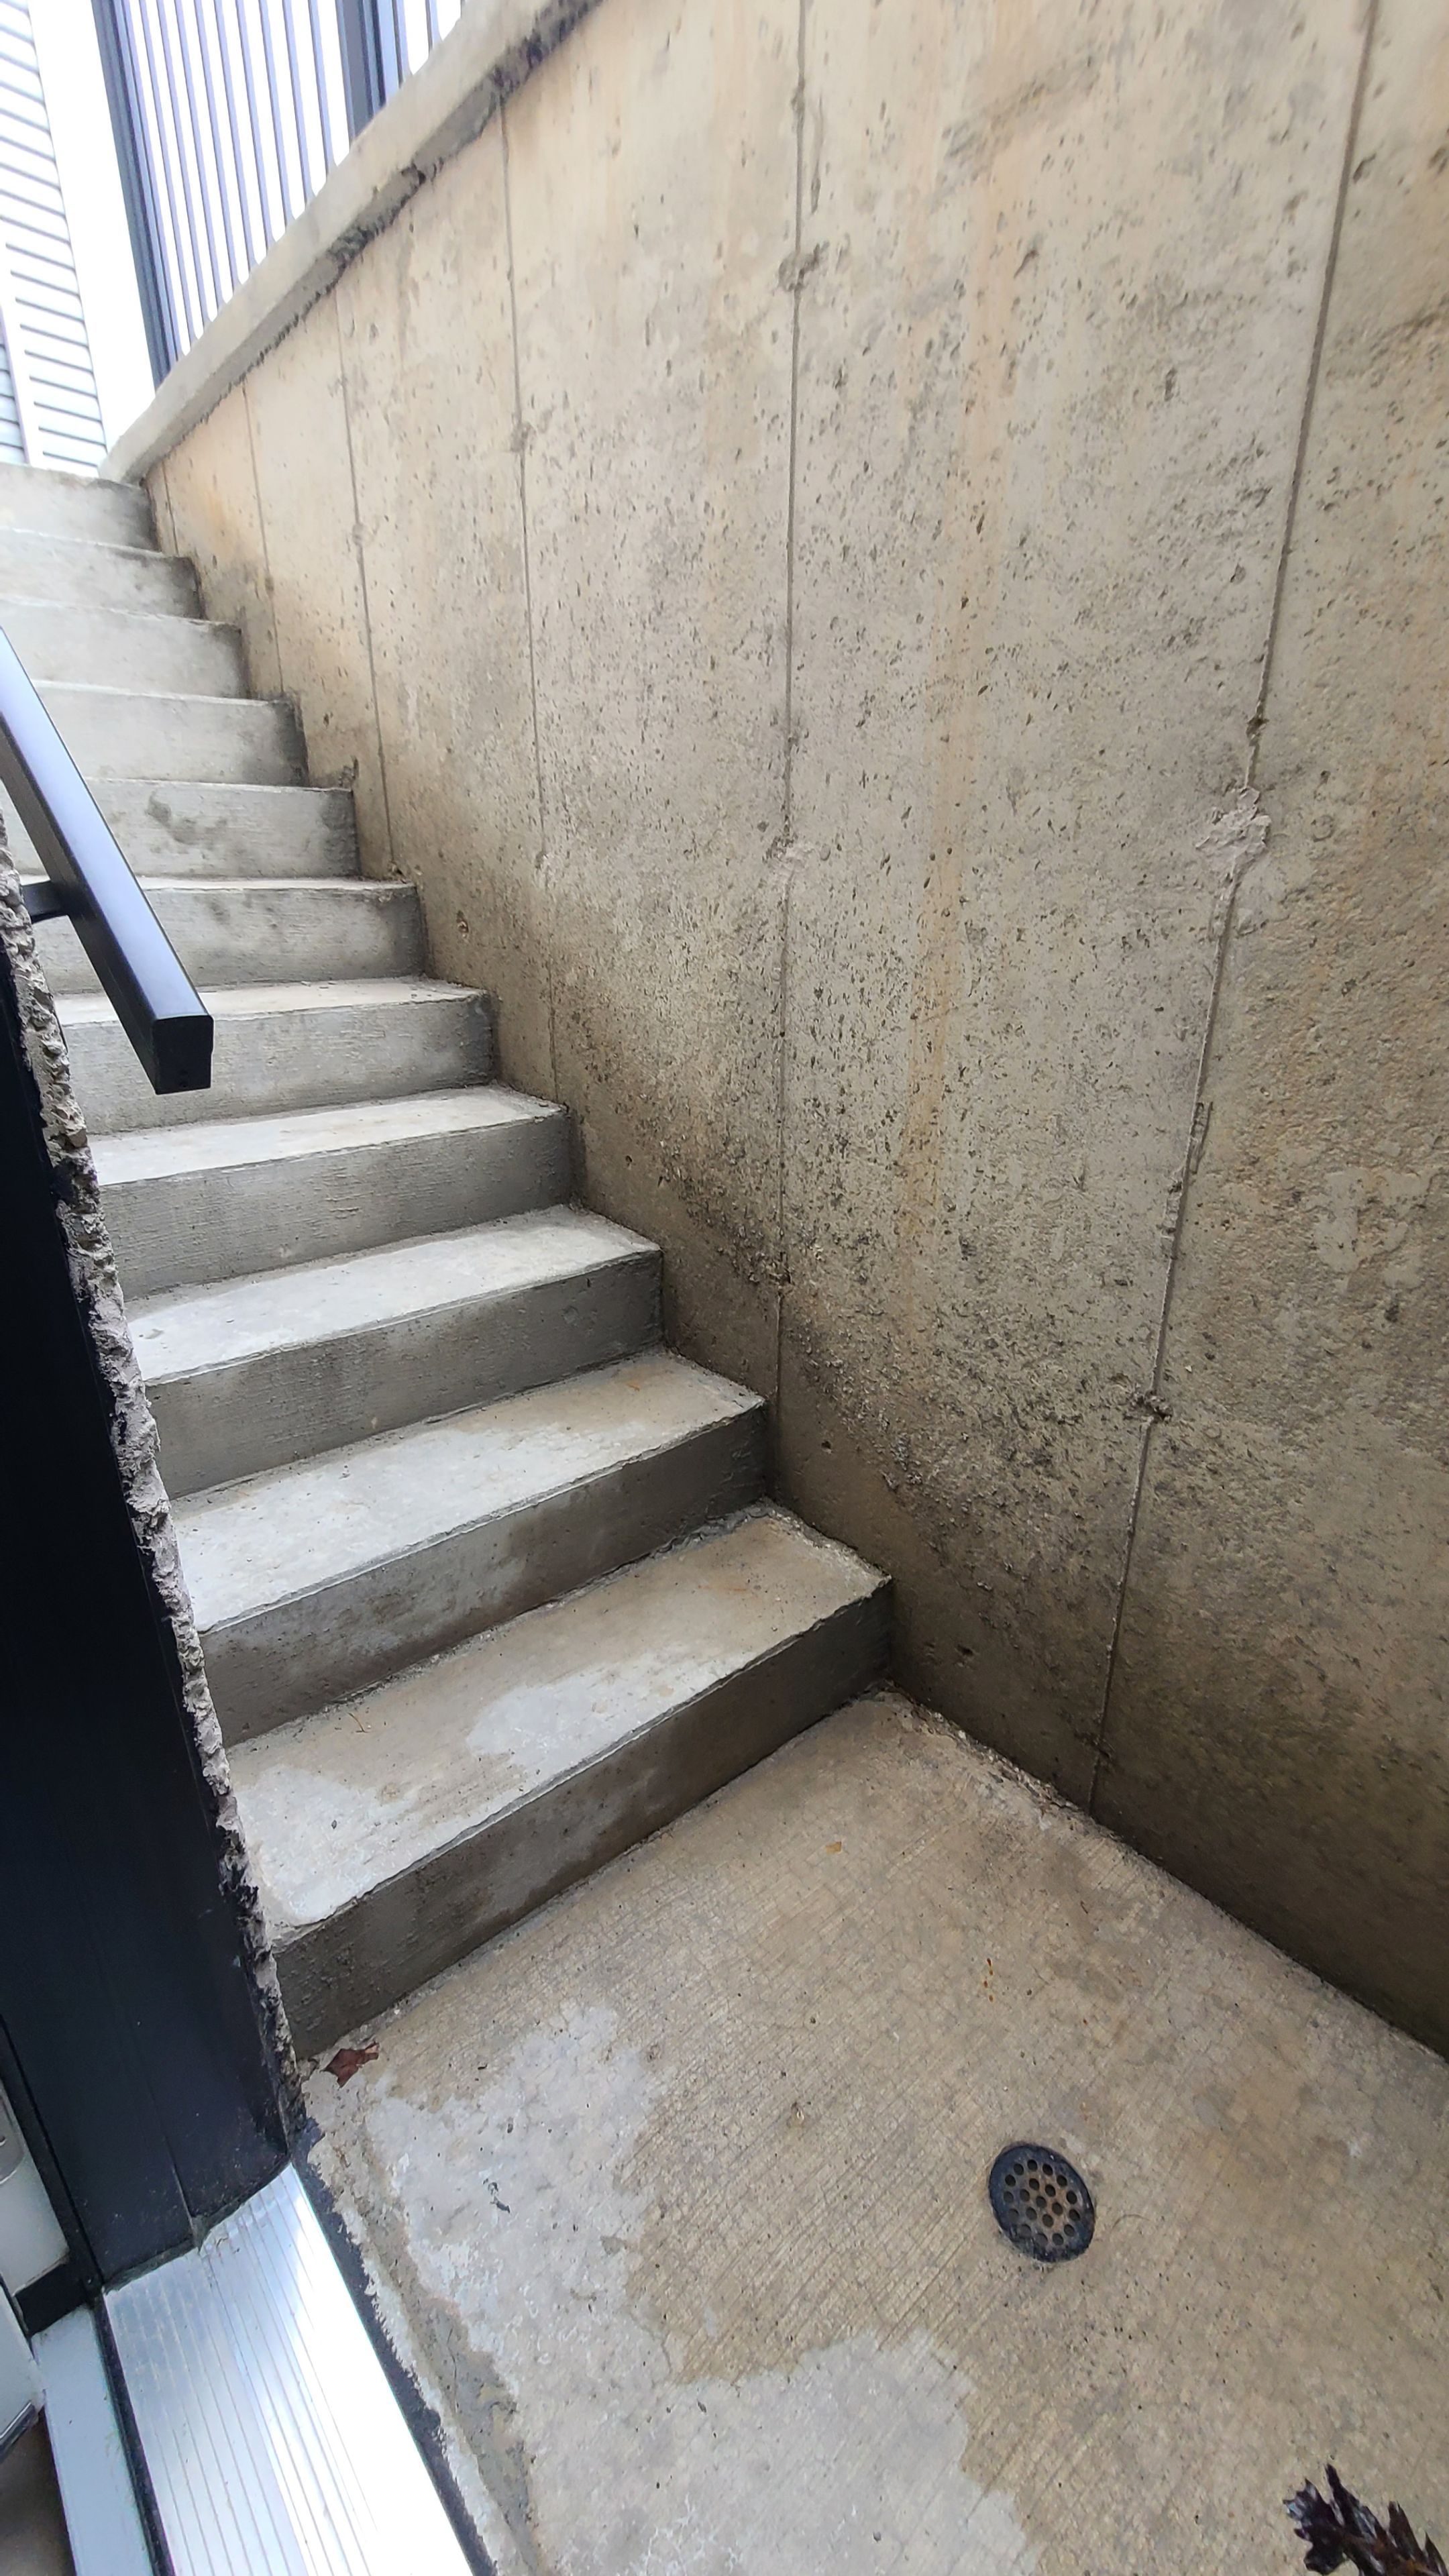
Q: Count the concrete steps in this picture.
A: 11